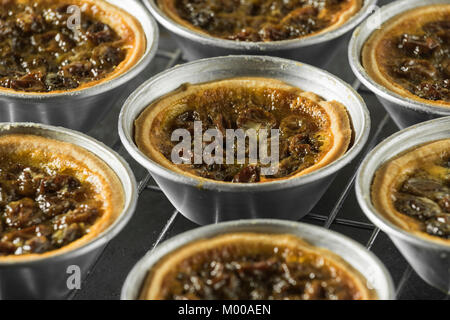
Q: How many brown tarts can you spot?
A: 7